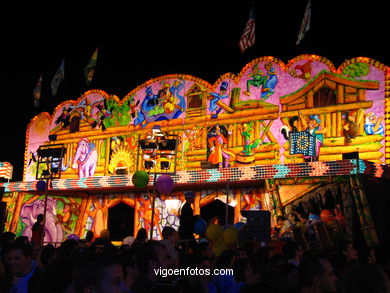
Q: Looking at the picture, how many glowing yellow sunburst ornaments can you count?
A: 1